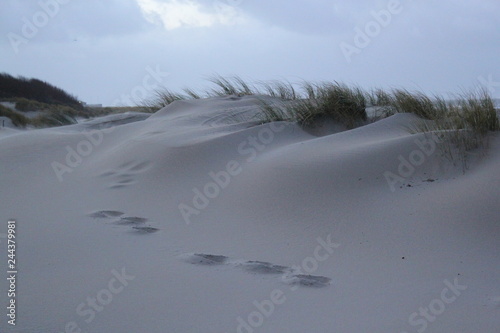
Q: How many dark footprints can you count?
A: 6